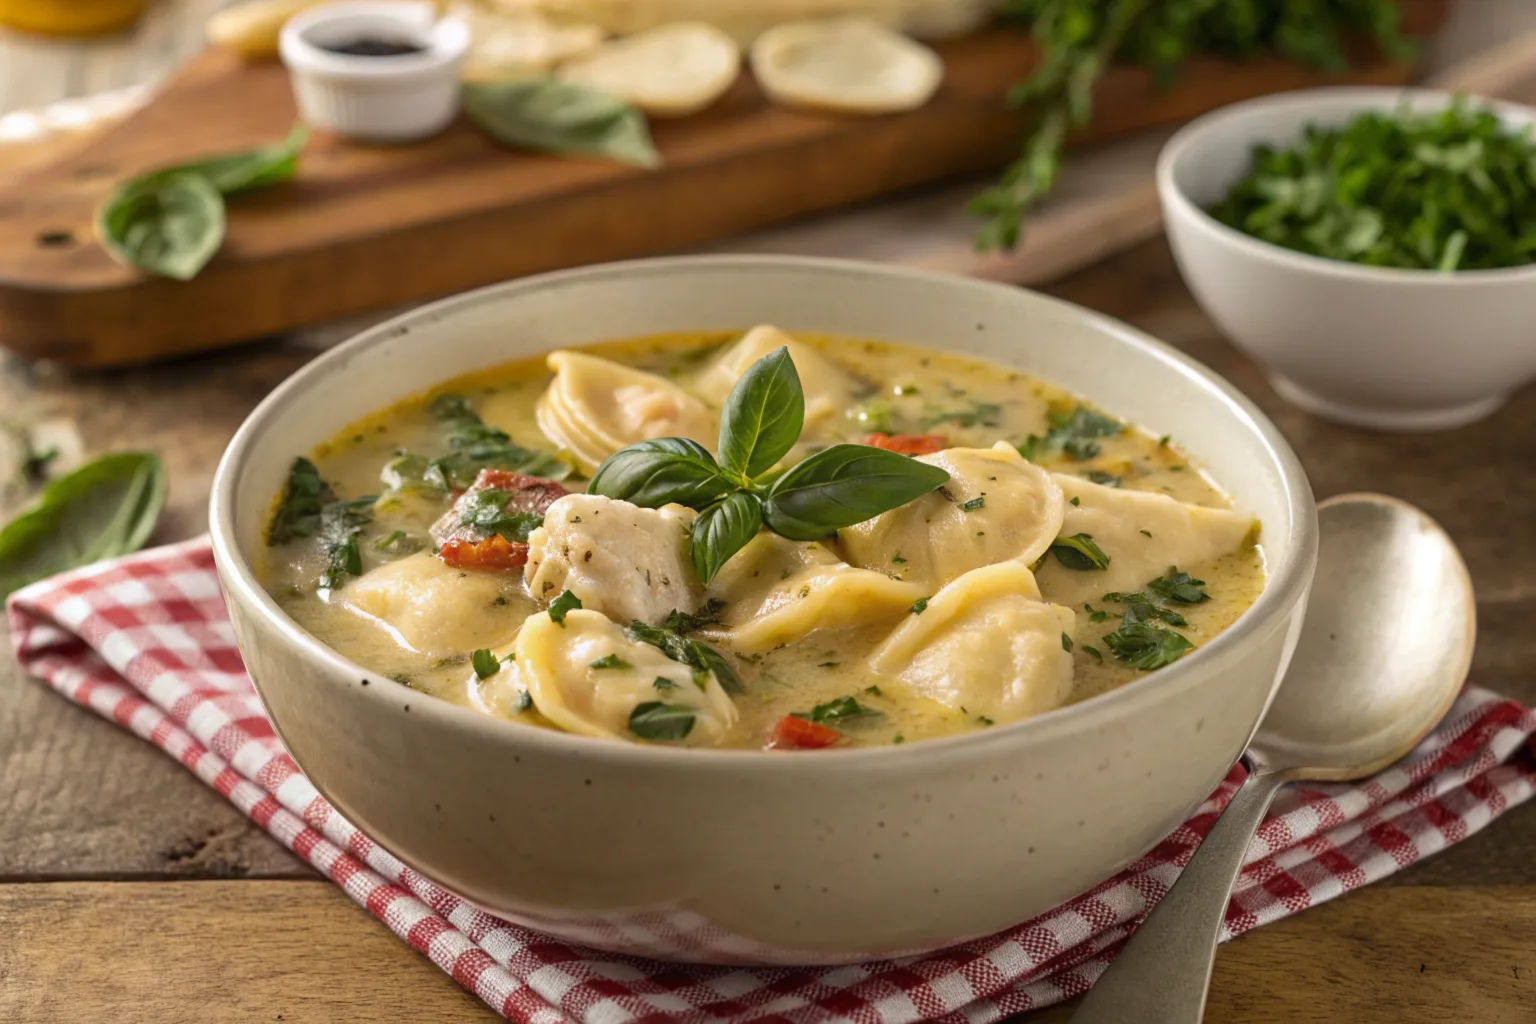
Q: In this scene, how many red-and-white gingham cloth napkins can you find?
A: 1